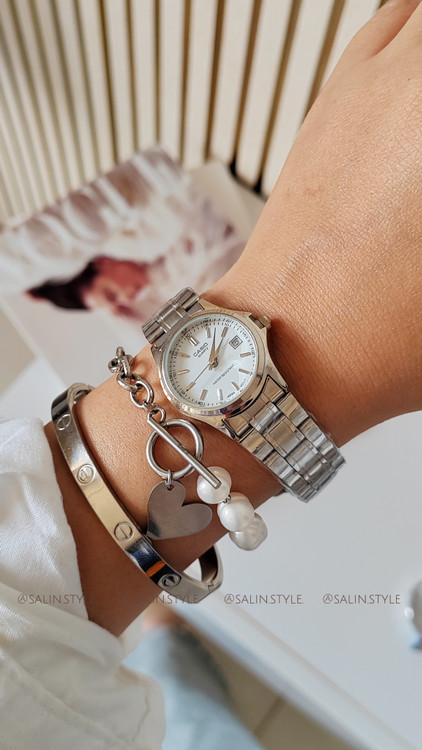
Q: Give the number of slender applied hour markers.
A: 11